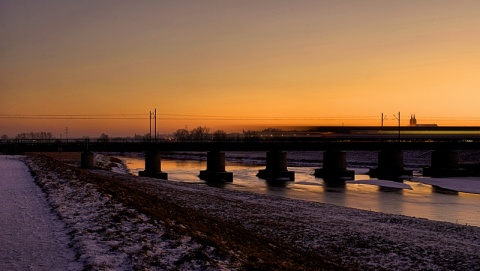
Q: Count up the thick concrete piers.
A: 7